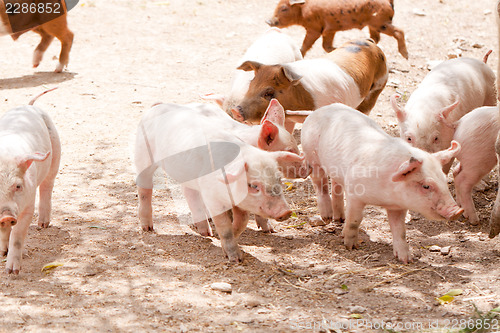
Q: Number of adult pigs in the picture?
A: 0